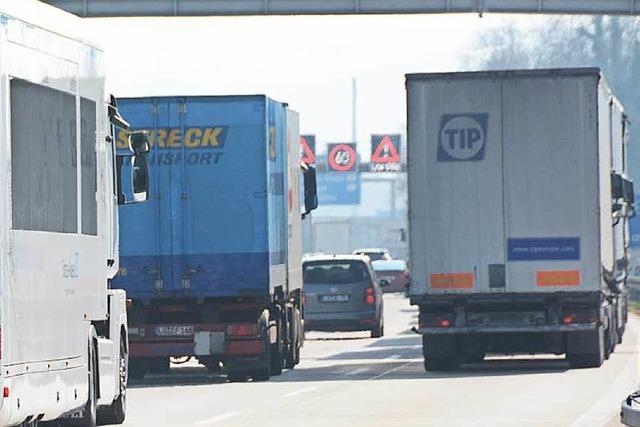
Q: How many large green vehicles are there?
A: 0